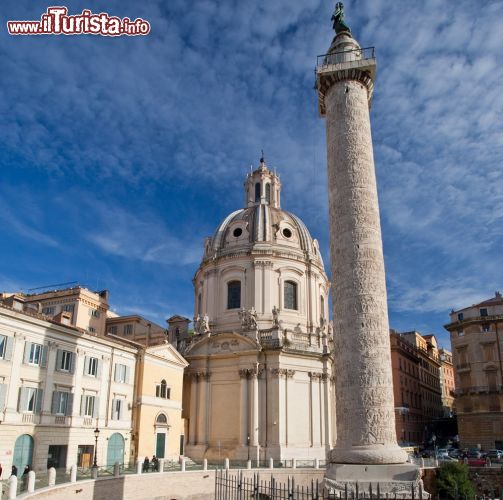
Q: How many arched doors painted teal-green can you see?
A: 2